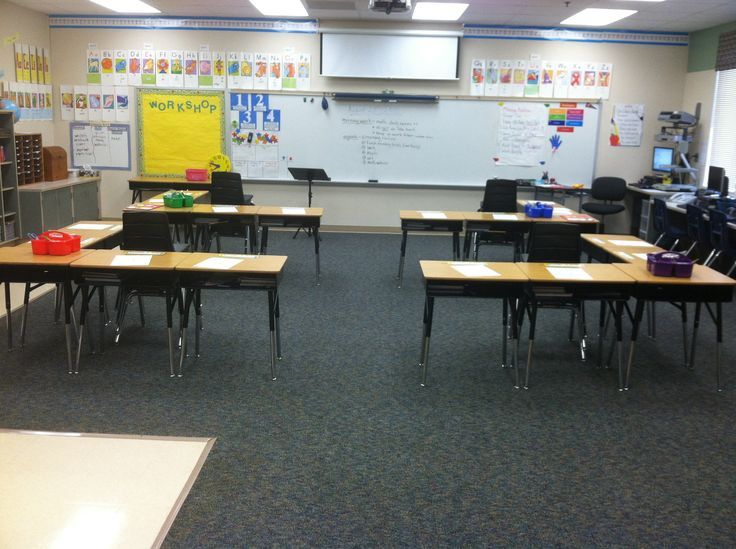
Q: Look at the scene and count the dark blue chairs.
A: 3